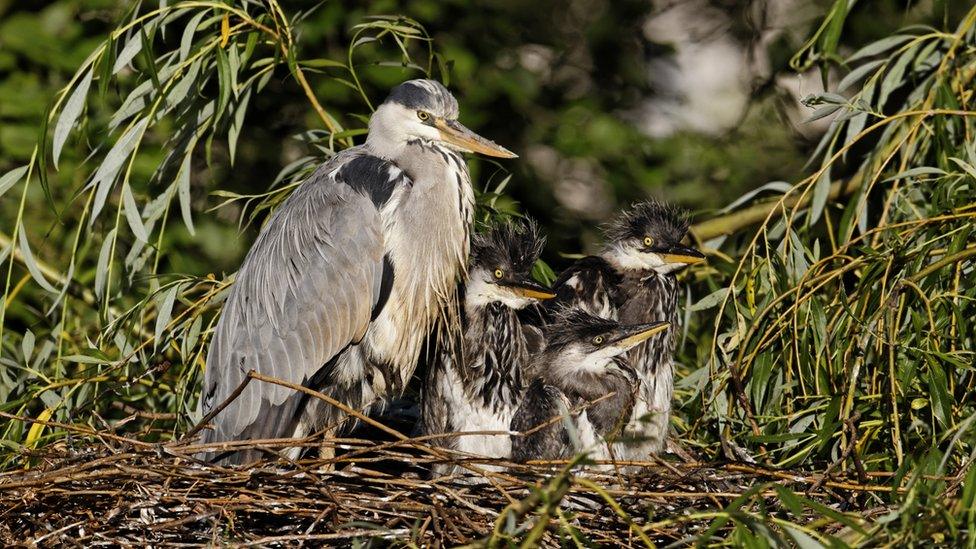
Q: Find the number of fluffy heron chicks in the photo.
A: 3